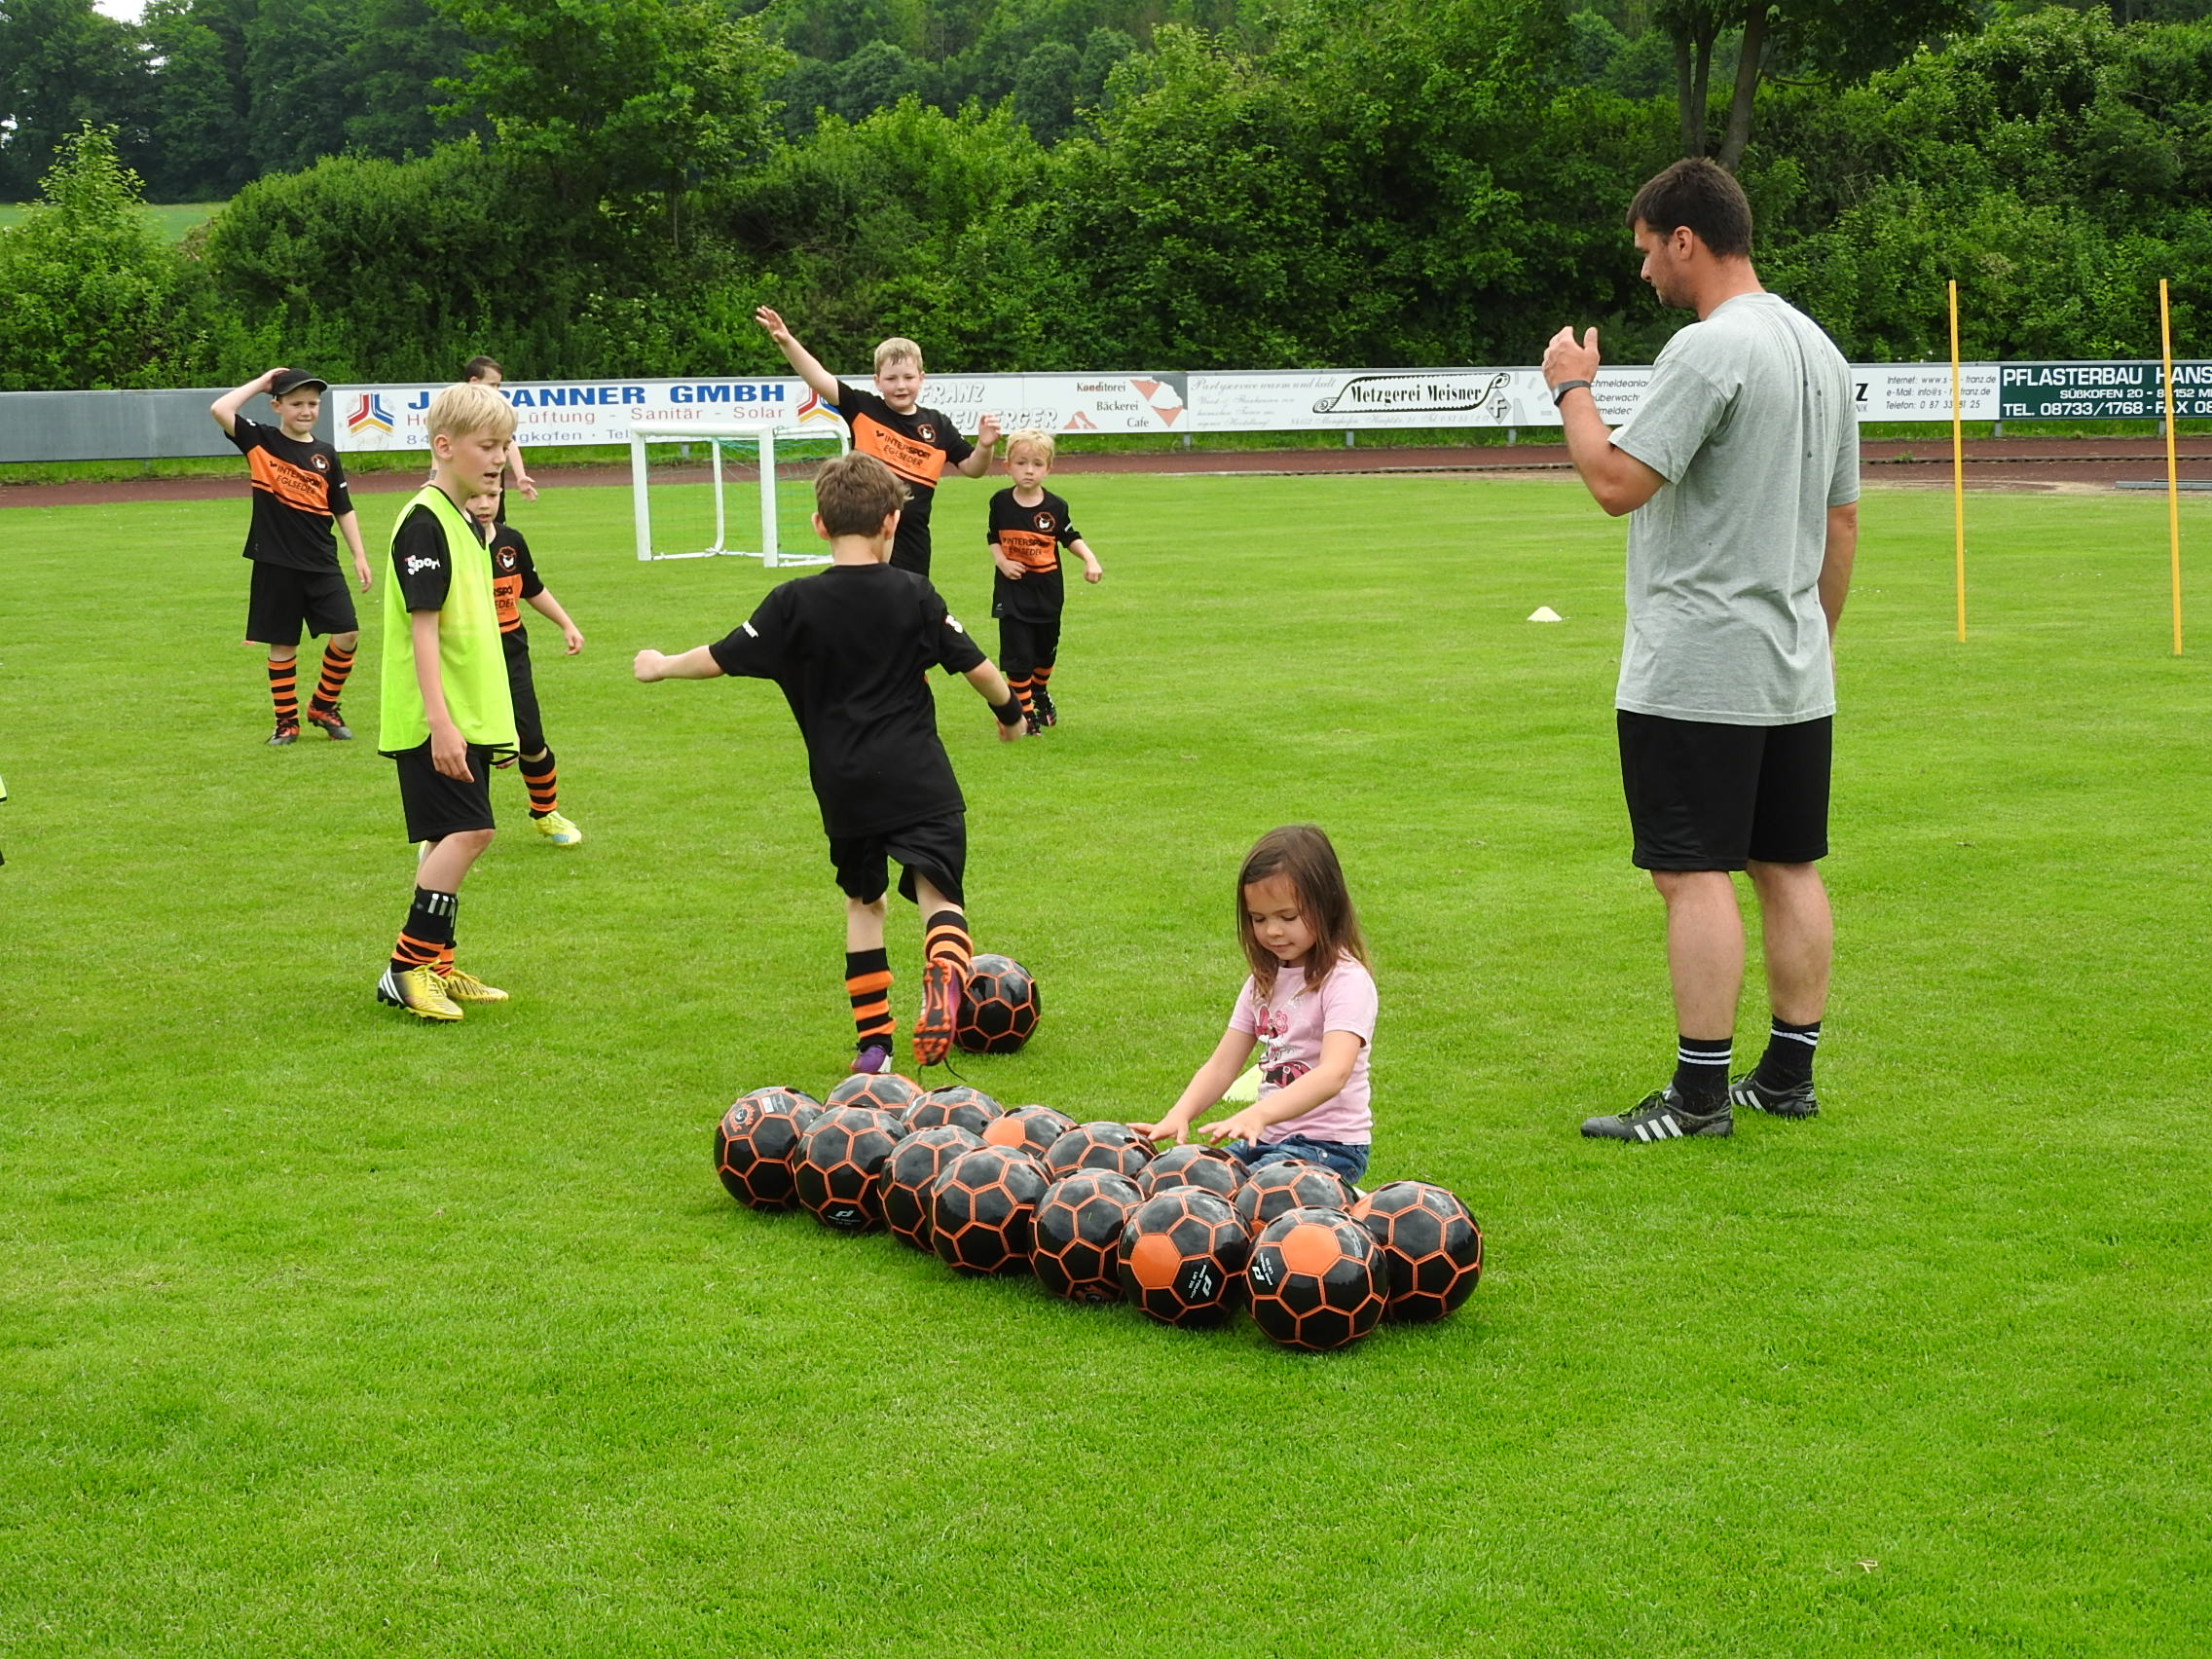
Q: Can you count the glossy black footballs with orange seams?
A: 15